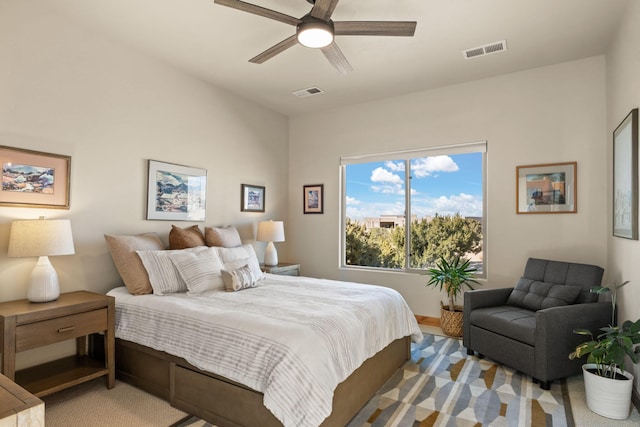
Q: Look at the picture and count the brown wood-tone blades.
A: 5